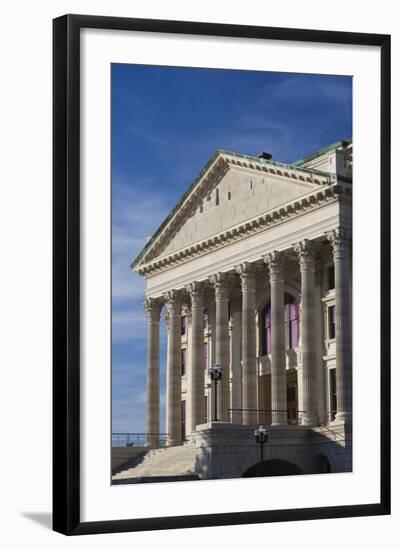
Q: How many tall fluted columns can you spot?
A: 8